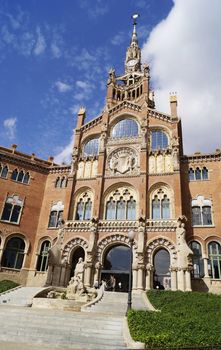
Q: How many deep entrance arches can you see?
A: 3